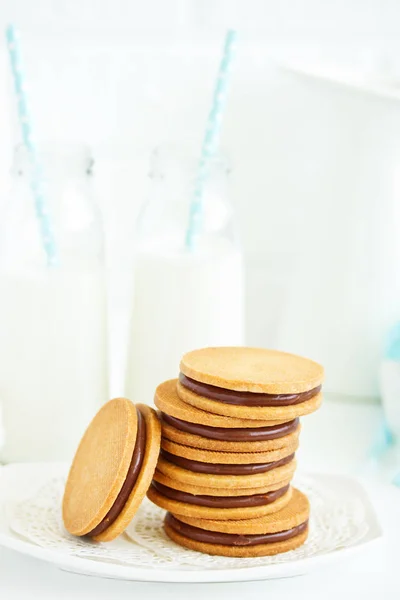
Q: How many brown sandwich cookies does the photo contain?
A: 6